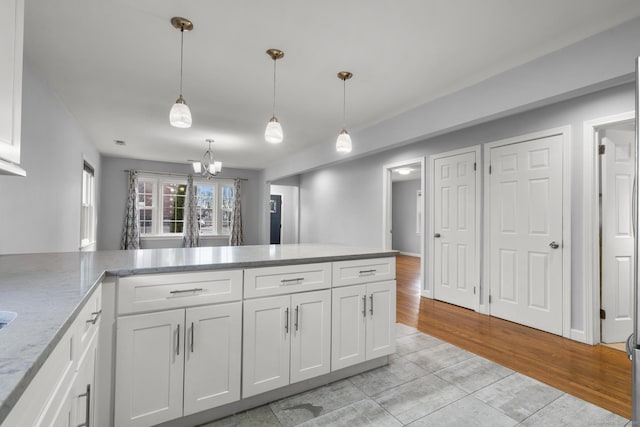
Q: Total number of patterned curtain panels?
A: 3